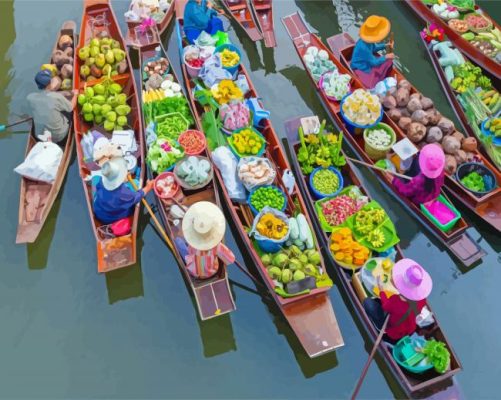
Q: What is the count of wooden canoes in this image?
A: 12